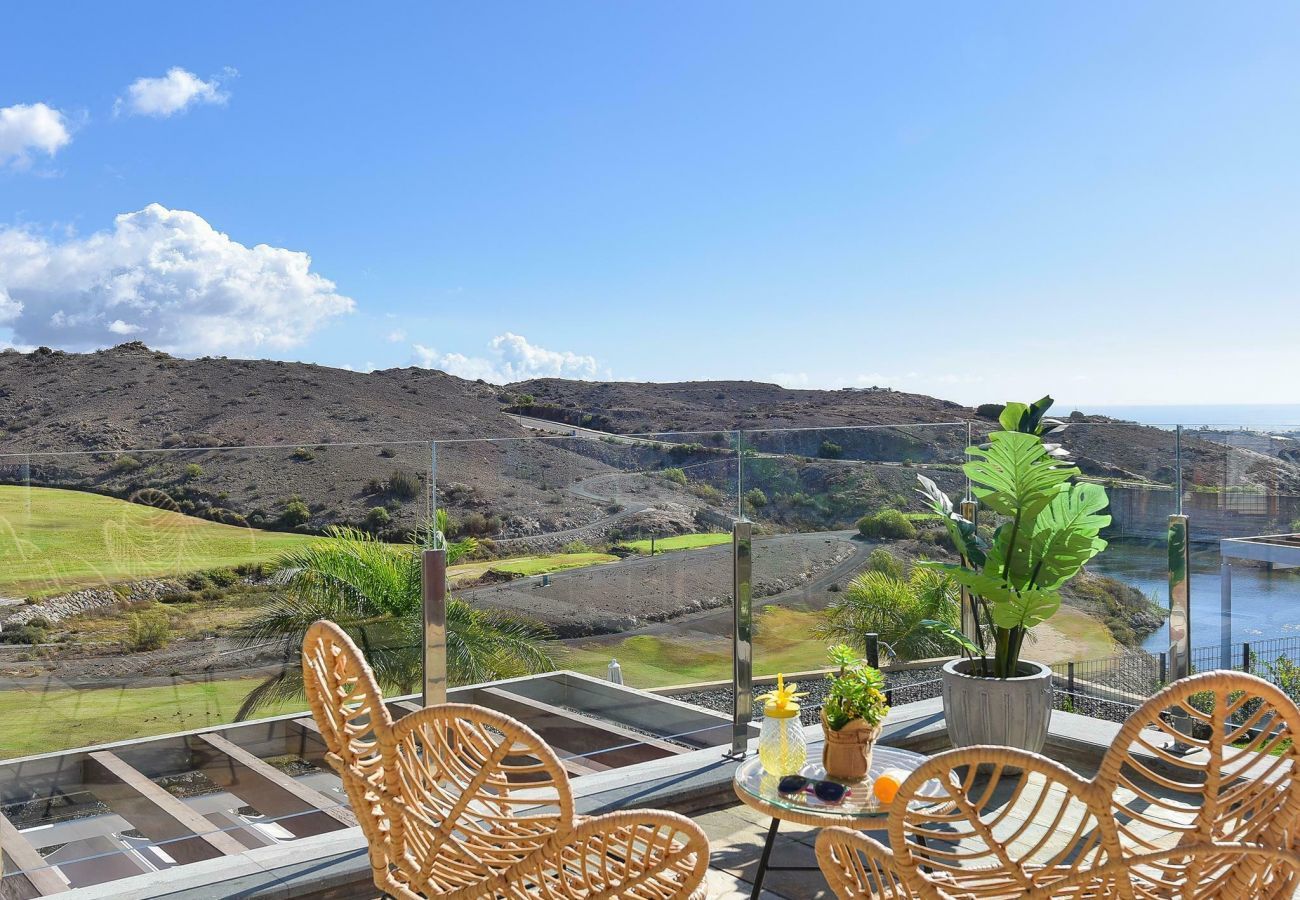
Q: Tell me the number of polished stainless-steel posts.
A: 4